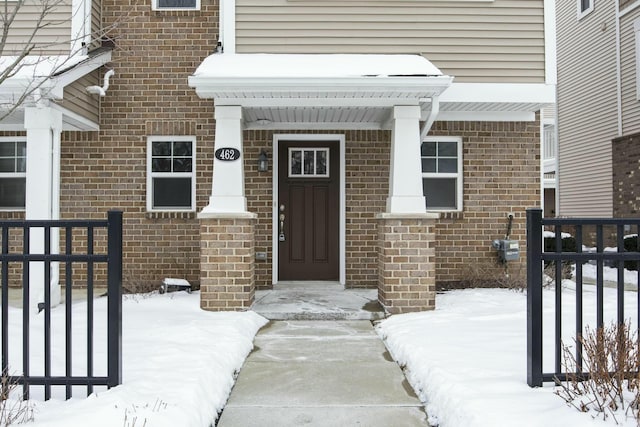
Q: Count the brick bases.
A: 2